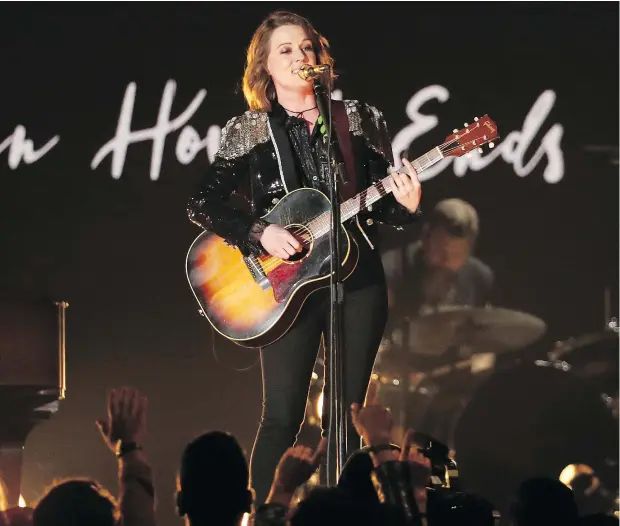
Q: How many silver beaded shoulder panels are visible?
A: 2